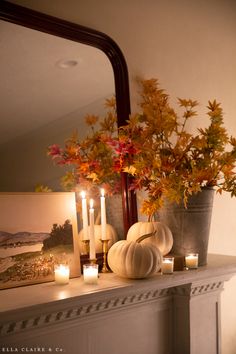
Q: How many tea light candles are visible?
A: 4